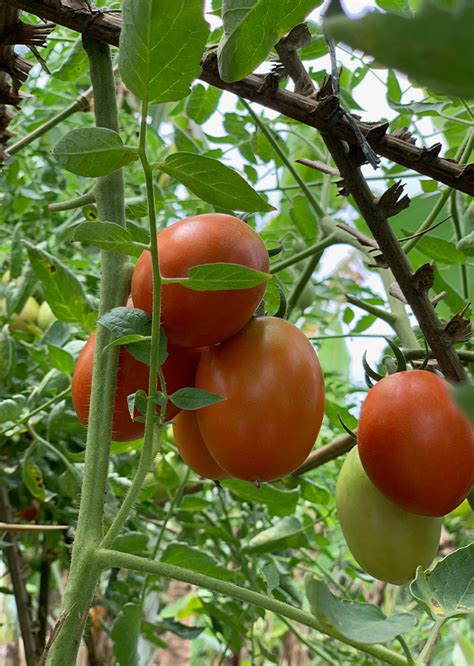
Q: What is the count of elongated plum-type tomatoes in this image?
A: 6